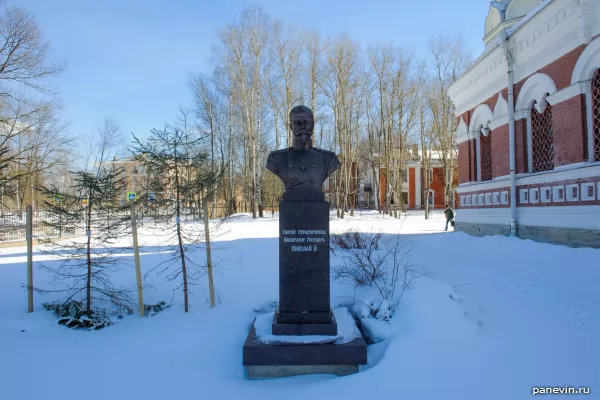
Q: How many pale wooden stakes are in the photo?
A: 3